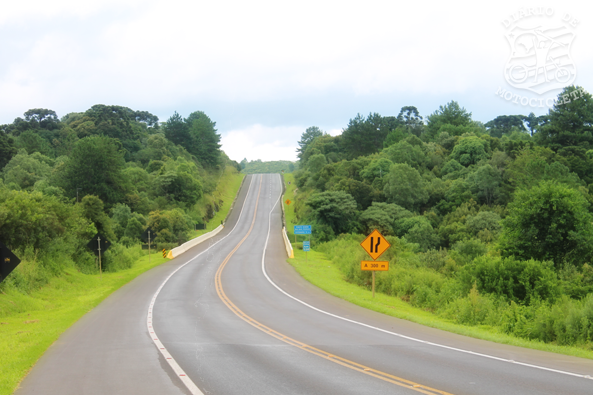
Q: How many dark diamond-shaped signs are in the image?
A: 3